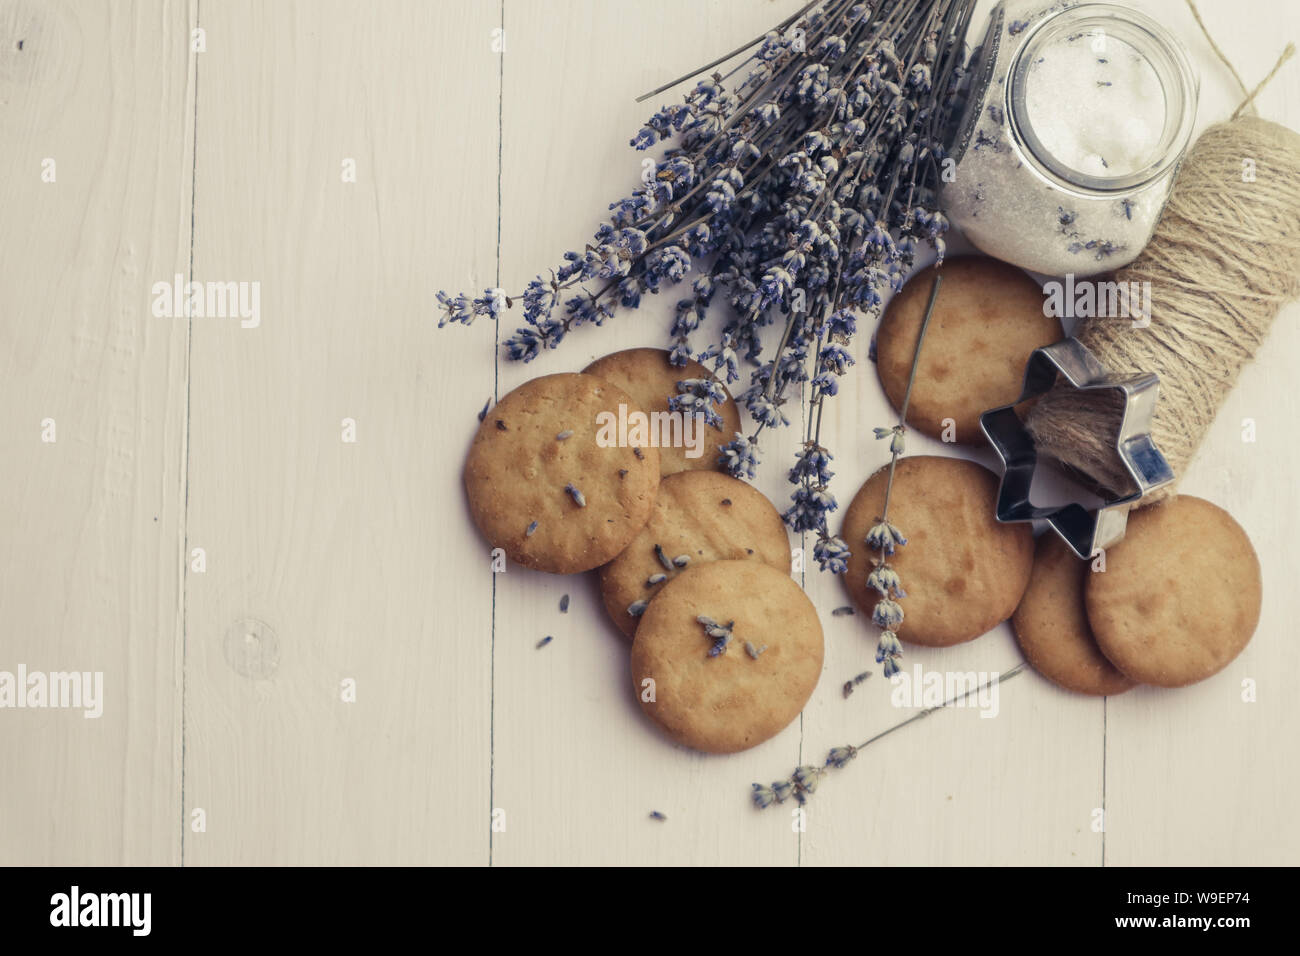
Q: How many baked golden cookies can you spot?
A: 8